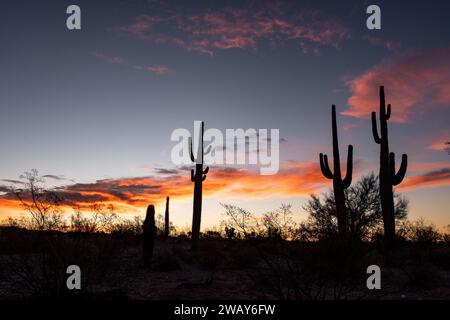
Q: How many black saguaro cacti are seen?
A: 5